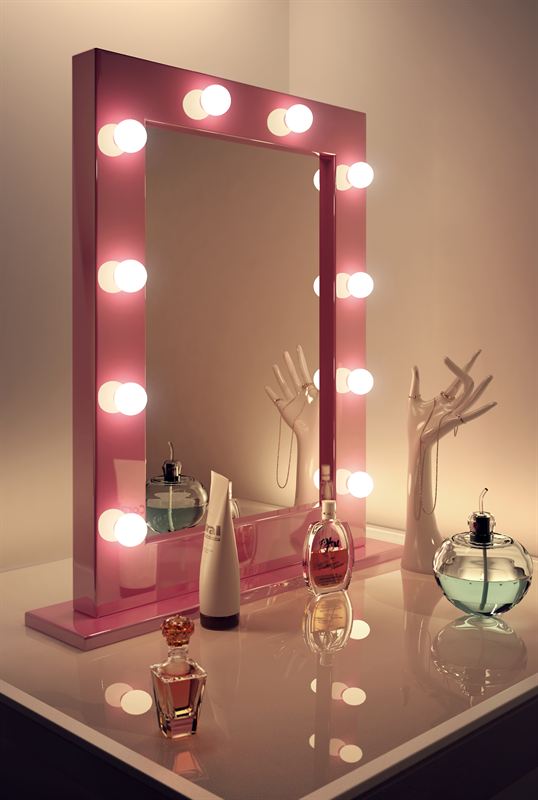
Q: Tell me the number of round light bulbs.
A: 10